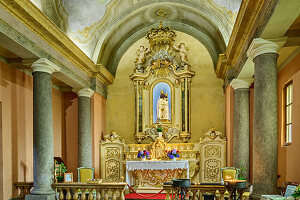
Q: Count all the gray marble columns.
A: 4